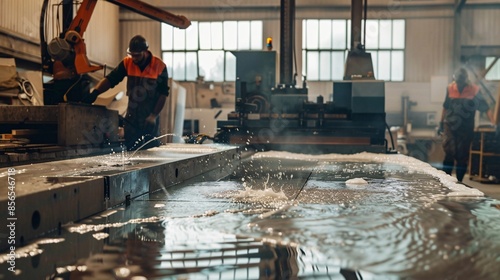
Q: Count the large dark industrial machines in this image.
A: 1